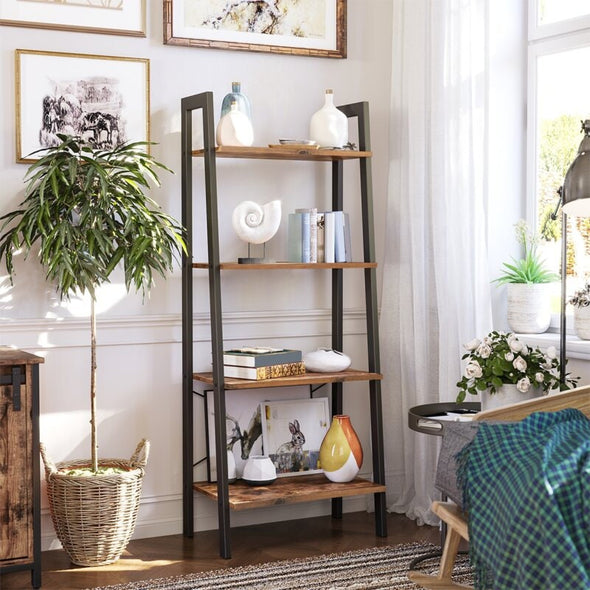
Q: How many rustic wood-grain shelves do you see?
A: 4